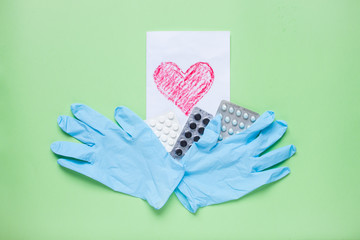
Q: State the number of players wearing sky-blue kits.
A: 0